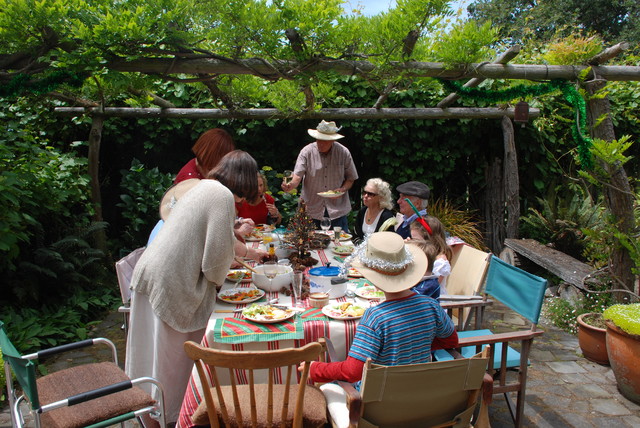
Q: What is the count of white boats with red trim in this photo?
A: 0